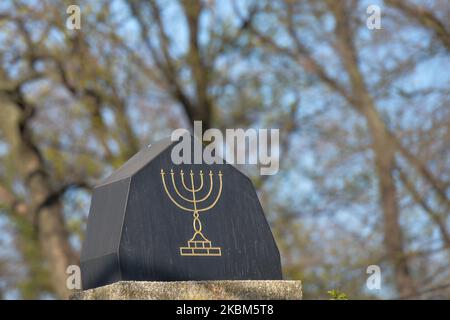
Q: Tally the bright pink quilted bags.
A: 0